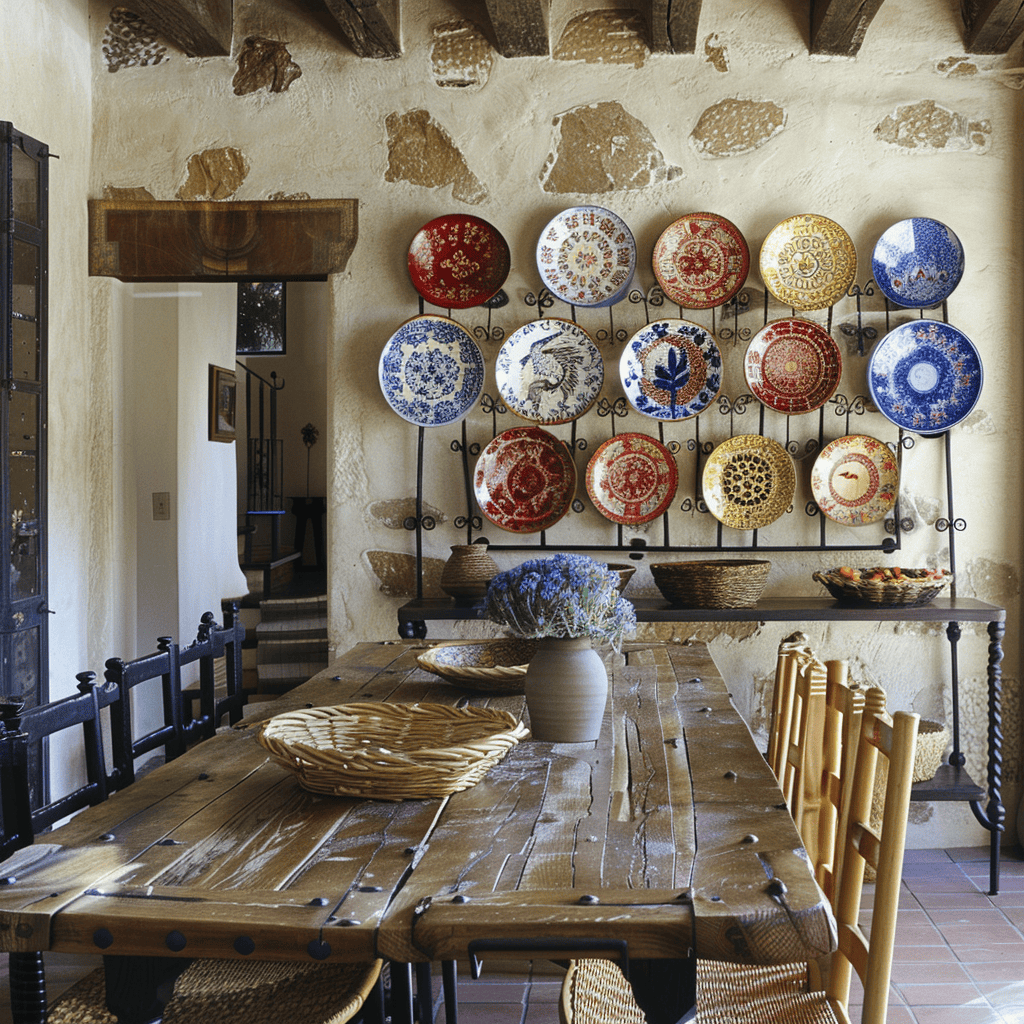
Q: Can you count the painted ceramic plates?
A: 14